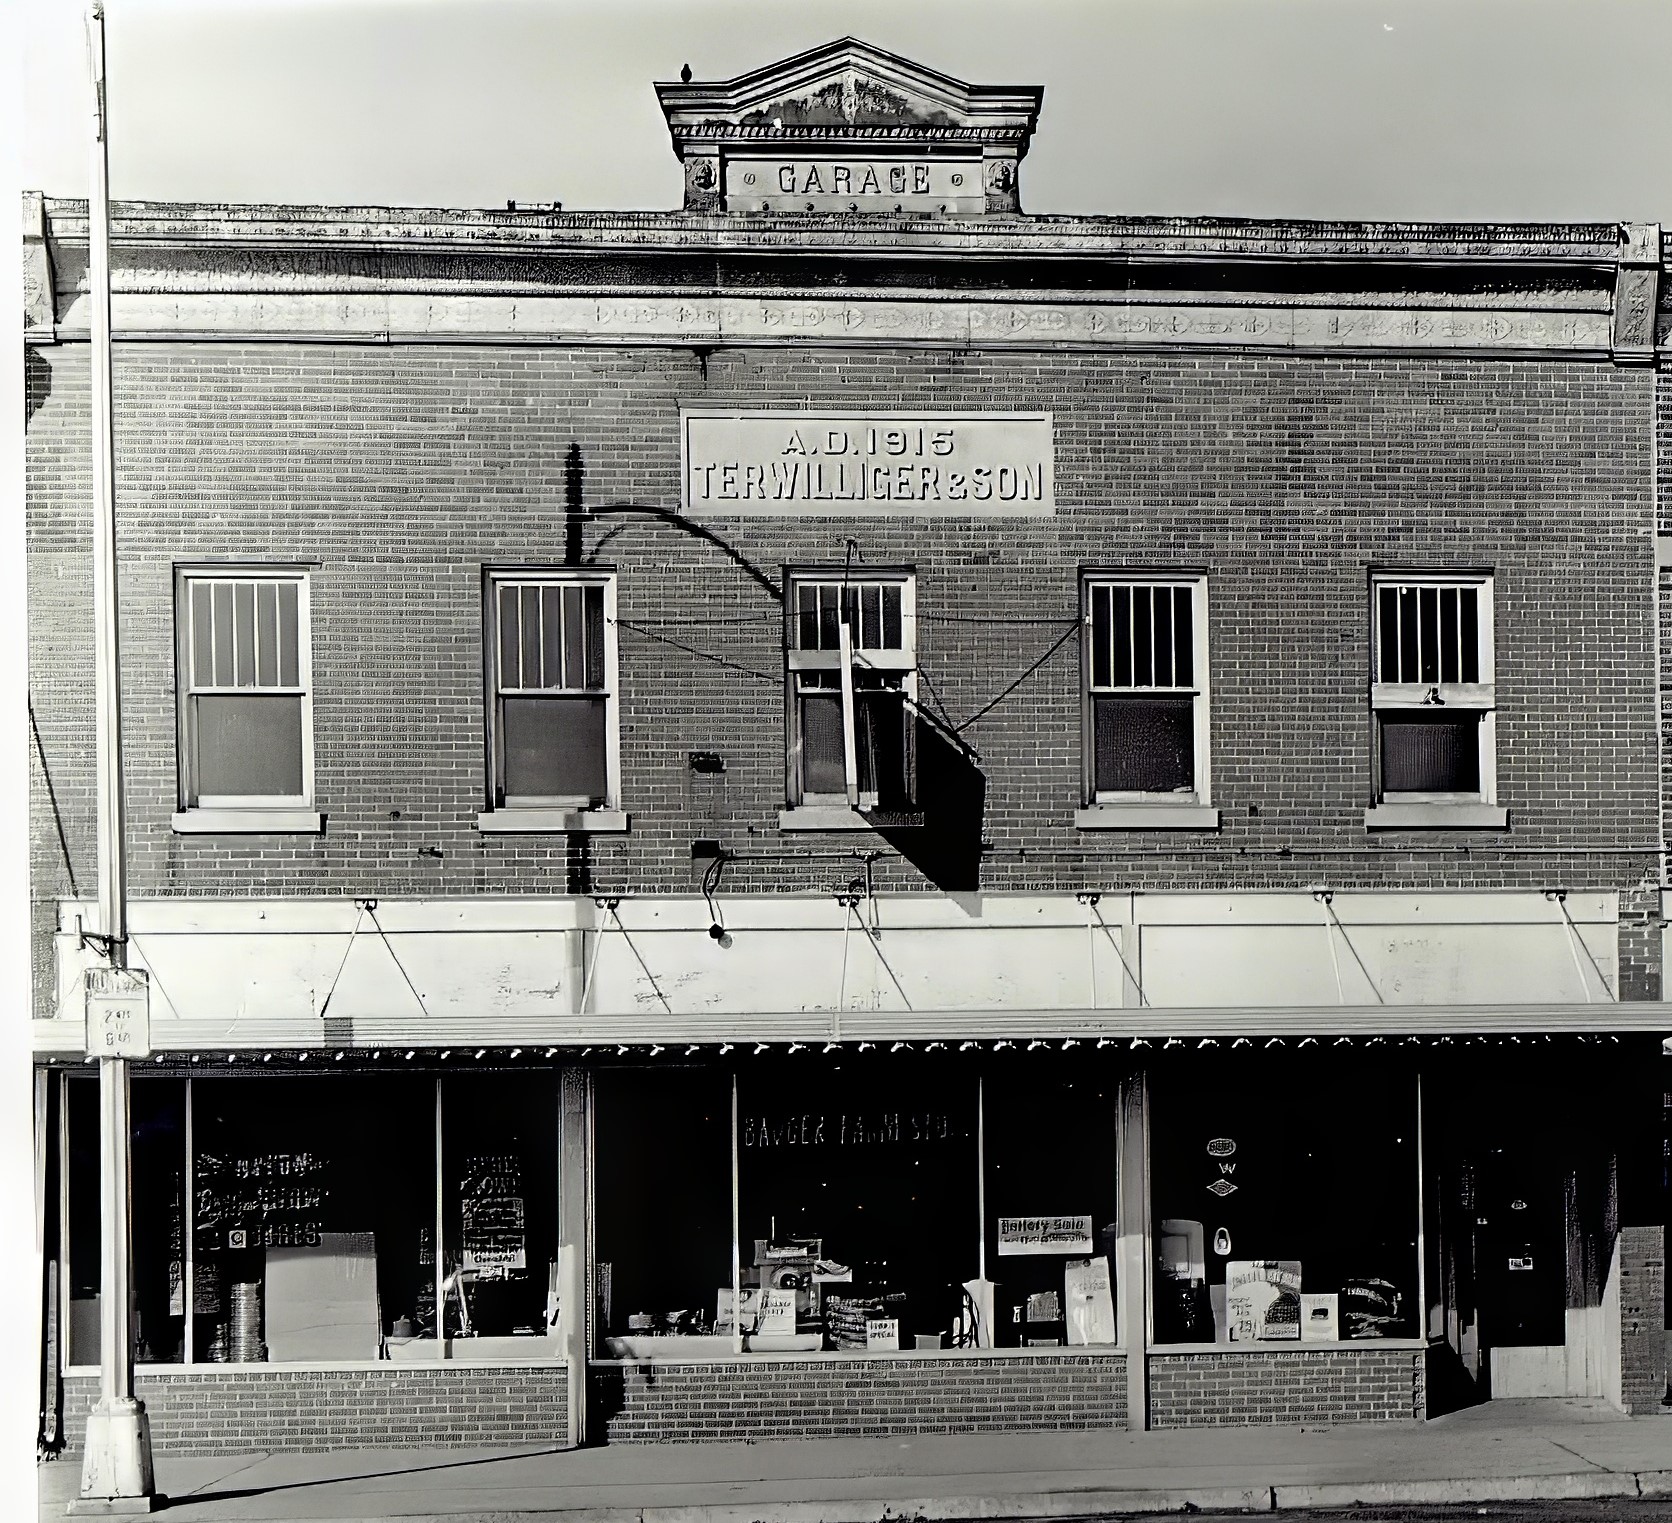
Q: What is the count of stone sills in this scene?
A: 5